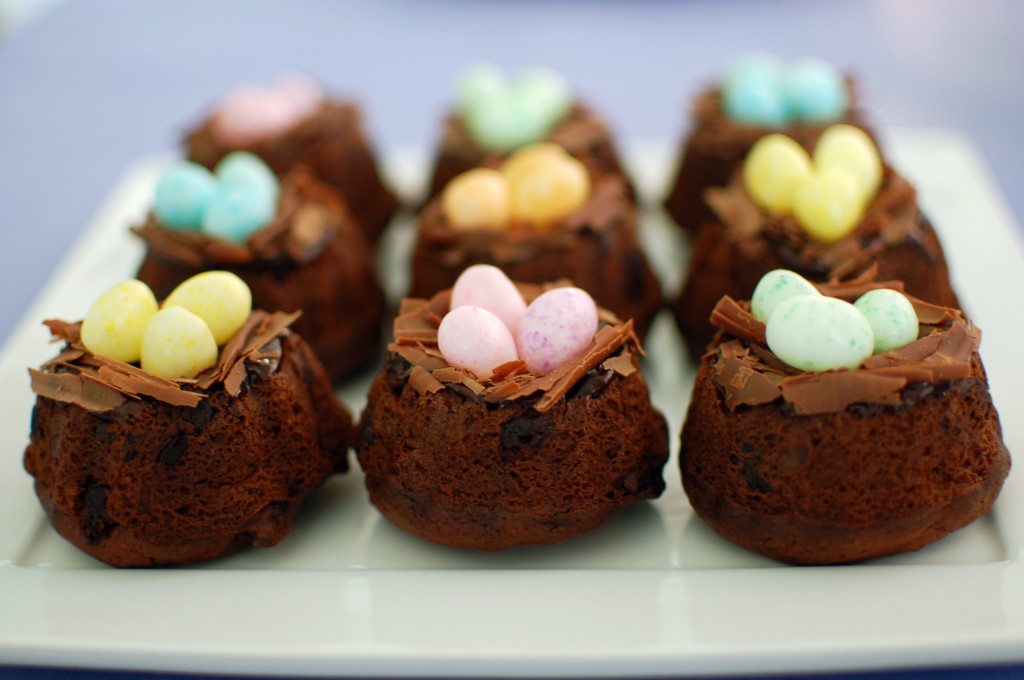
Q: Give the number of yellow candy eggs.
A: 6